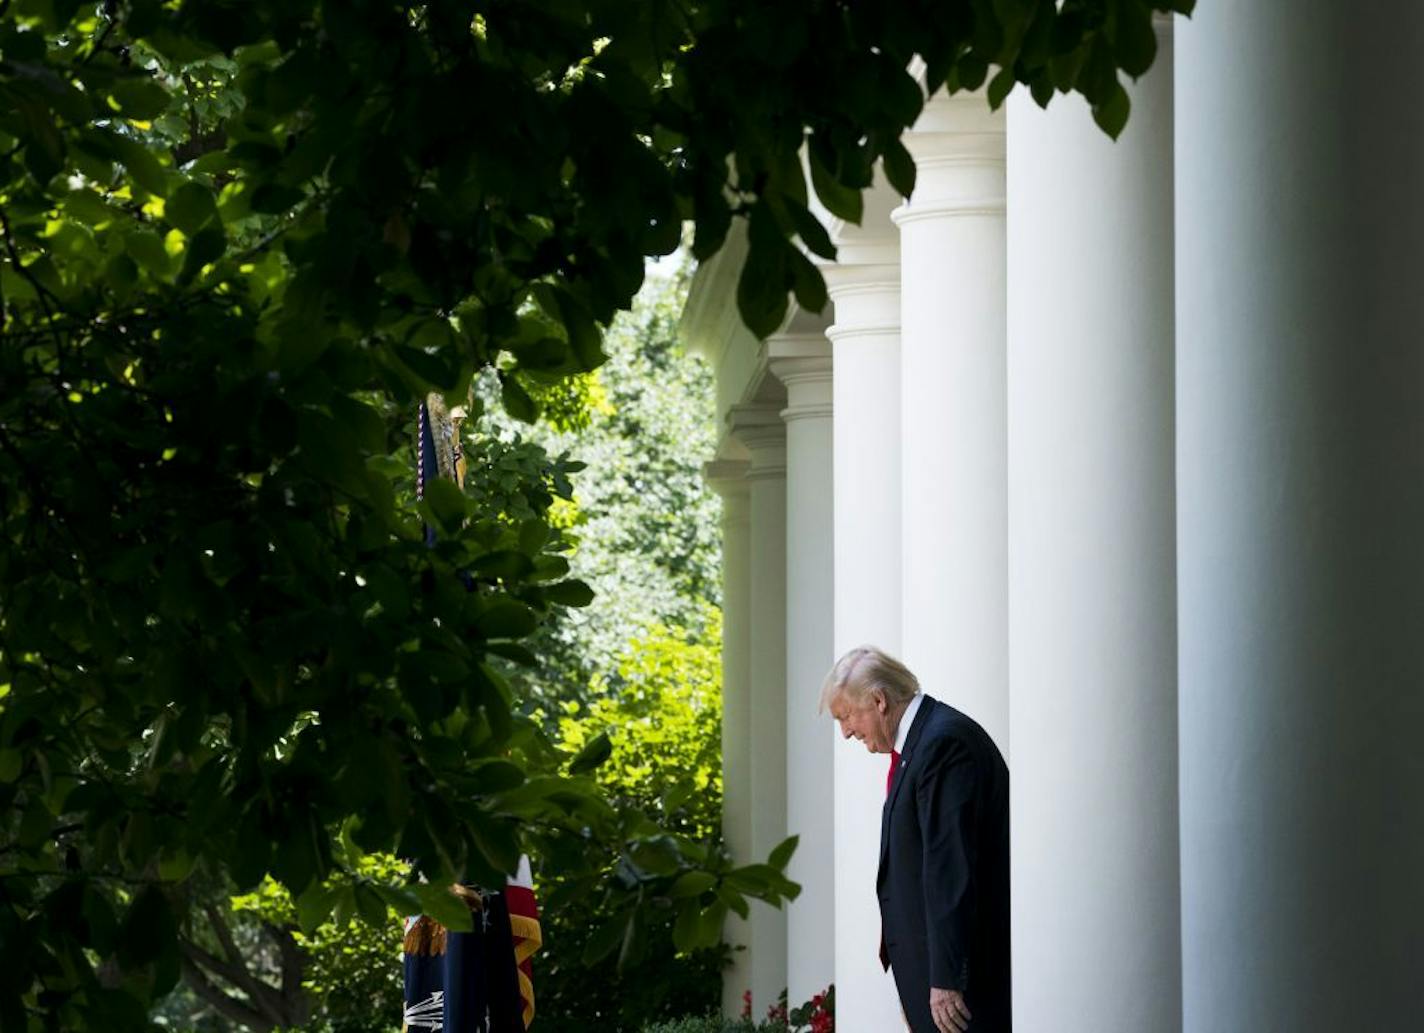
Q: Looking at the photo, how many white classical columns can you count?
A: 7